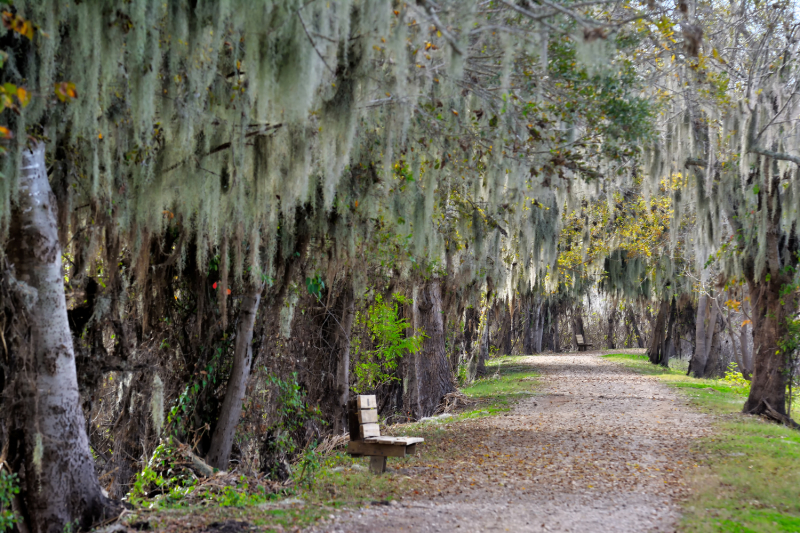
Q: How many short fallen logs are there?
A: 1